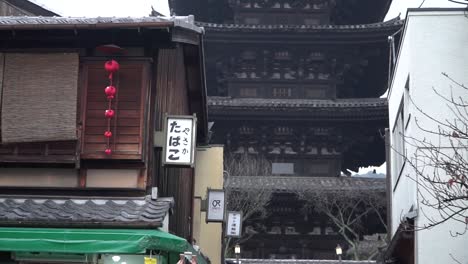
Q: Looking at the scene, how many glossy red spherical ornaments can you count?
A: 5